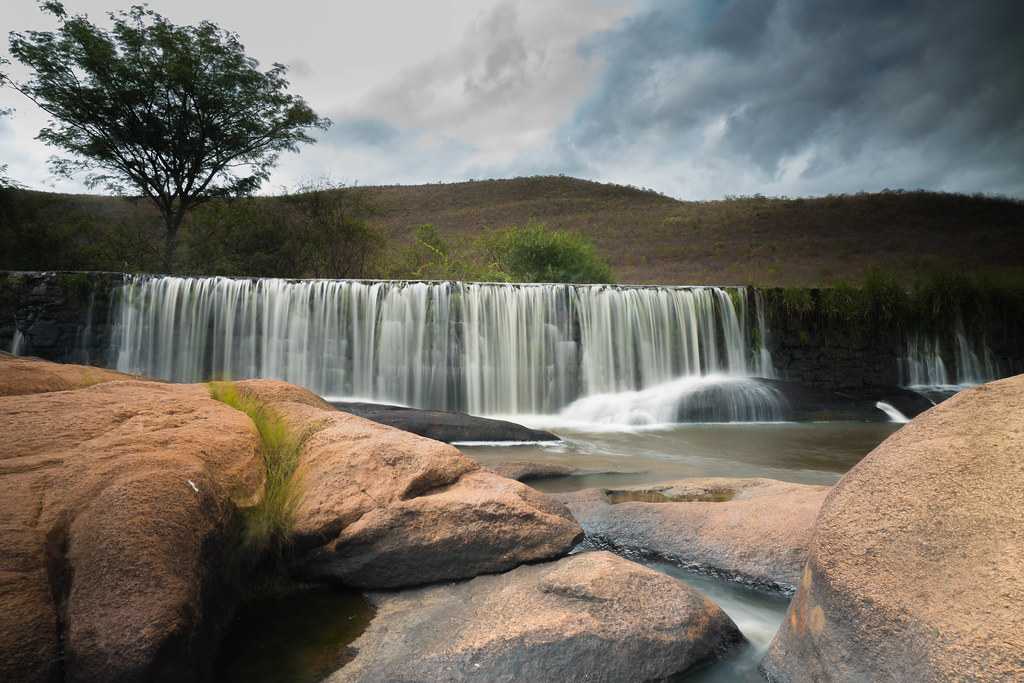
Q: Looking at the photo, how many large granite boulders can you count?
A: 5